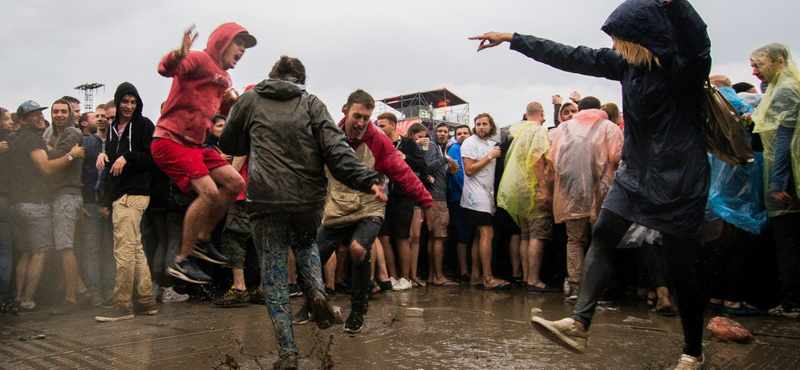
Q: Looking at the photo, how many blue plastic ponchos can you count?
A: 1